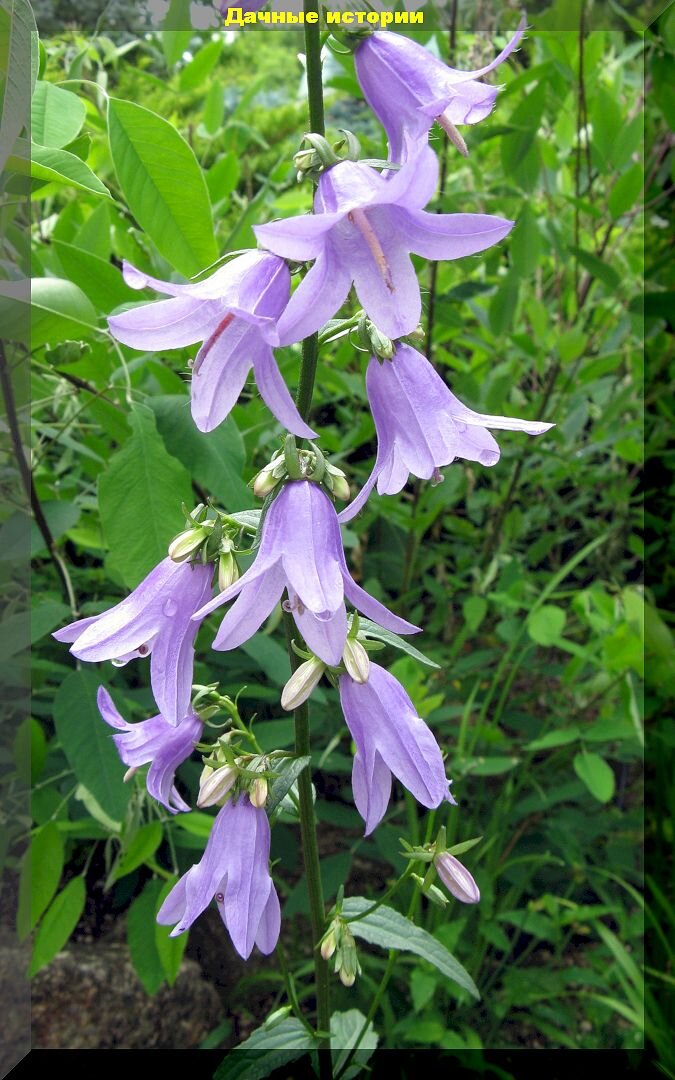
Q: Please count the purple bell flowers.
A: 9